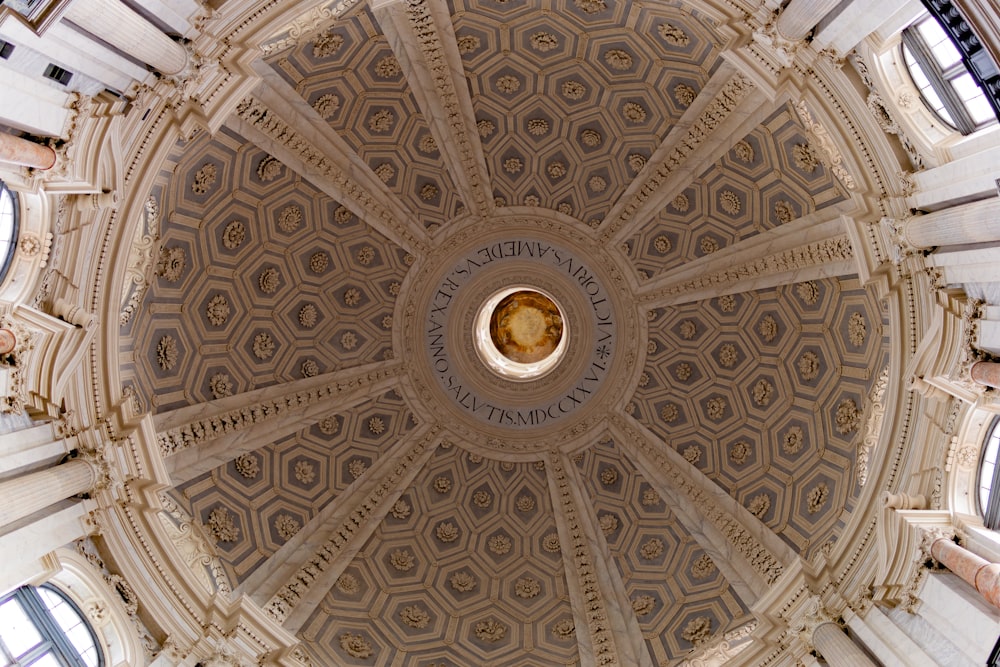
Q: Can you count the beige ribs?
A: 8